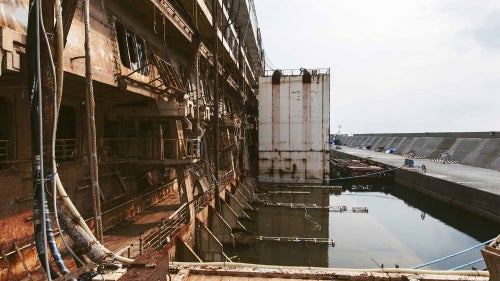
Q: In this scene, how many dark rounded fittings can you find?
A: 2